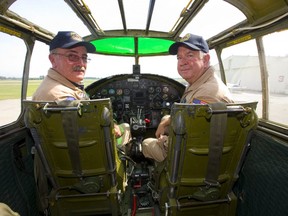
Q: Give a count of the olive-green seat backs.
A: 2